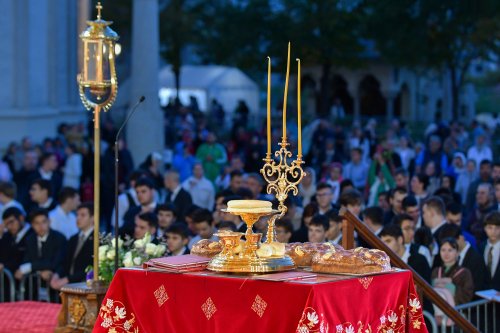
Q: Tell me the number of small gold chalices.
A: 2